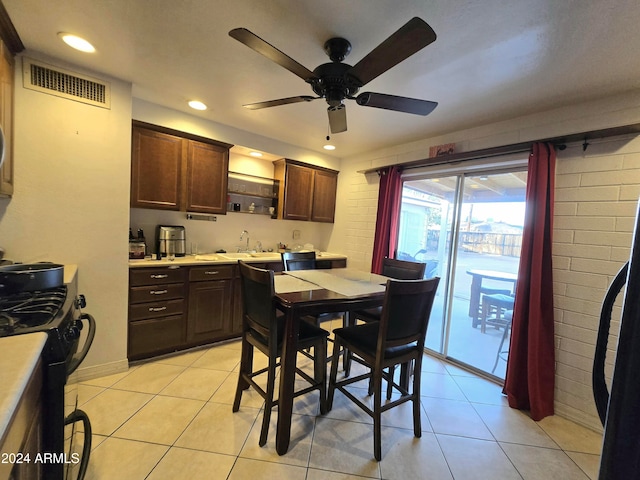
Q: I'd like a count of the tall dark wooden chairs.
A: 4